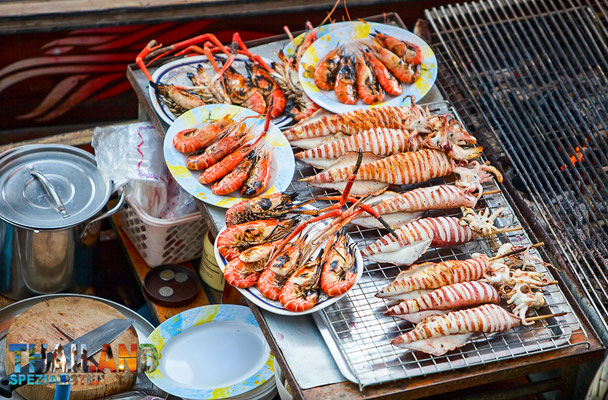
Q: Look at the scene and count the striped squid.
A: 8